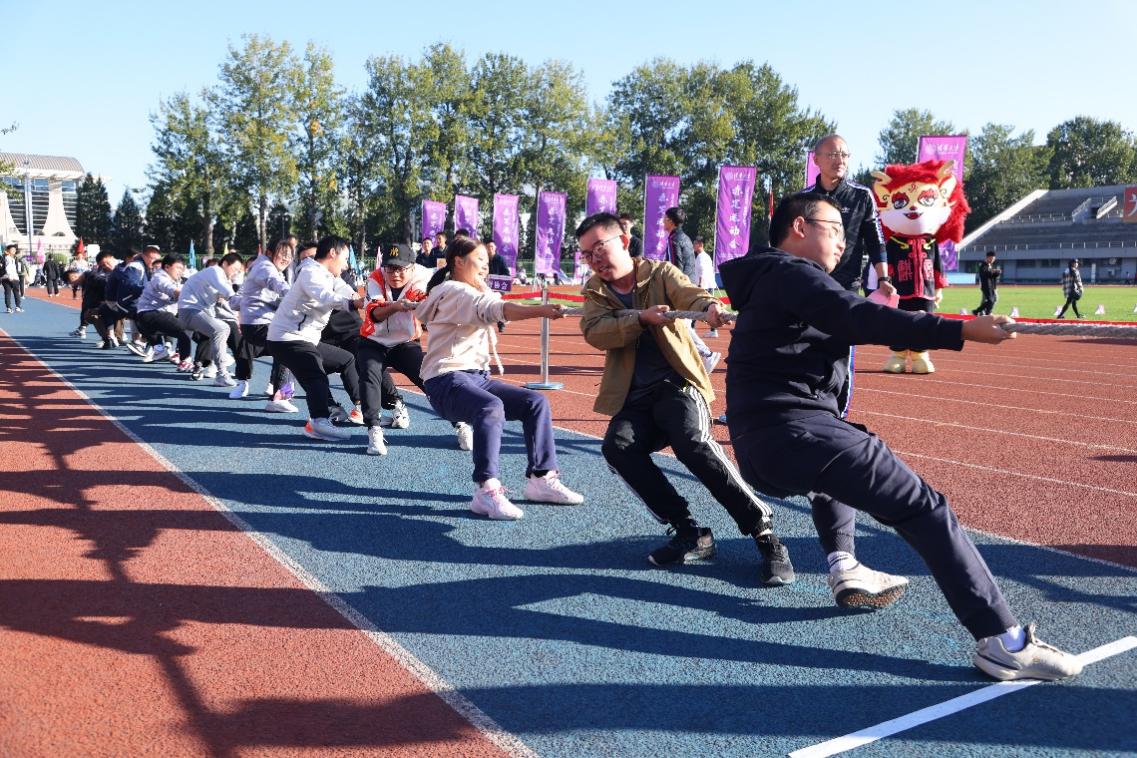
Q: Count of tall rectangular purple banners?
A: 9